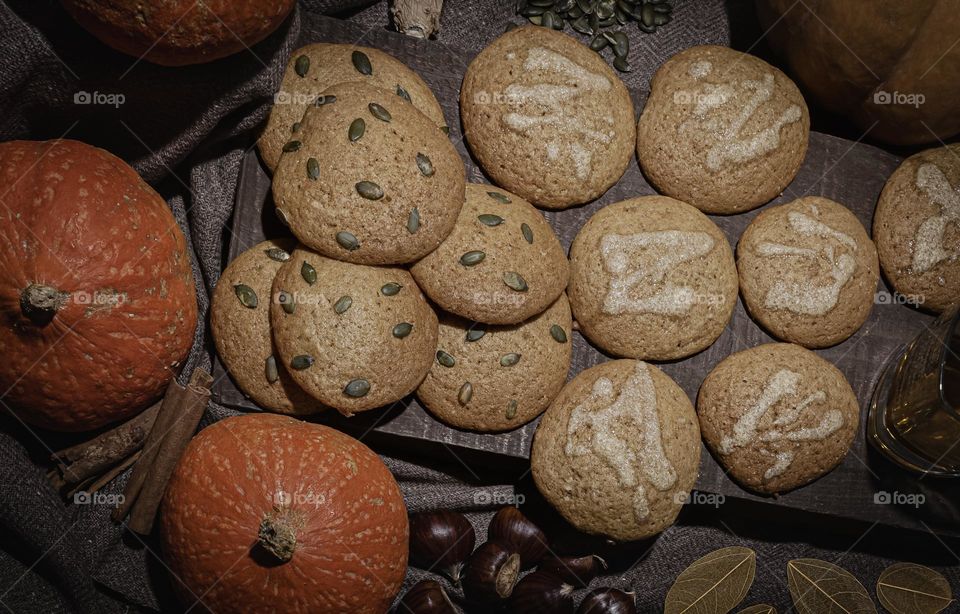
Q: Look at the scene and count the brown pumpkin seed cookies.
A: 6